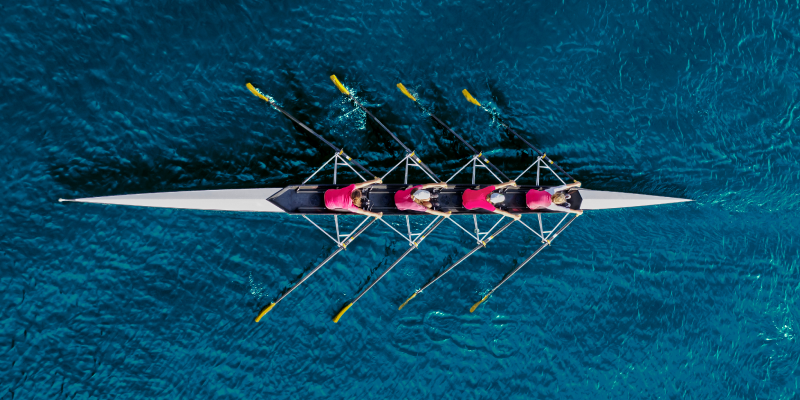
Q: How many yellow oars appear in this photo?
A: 8